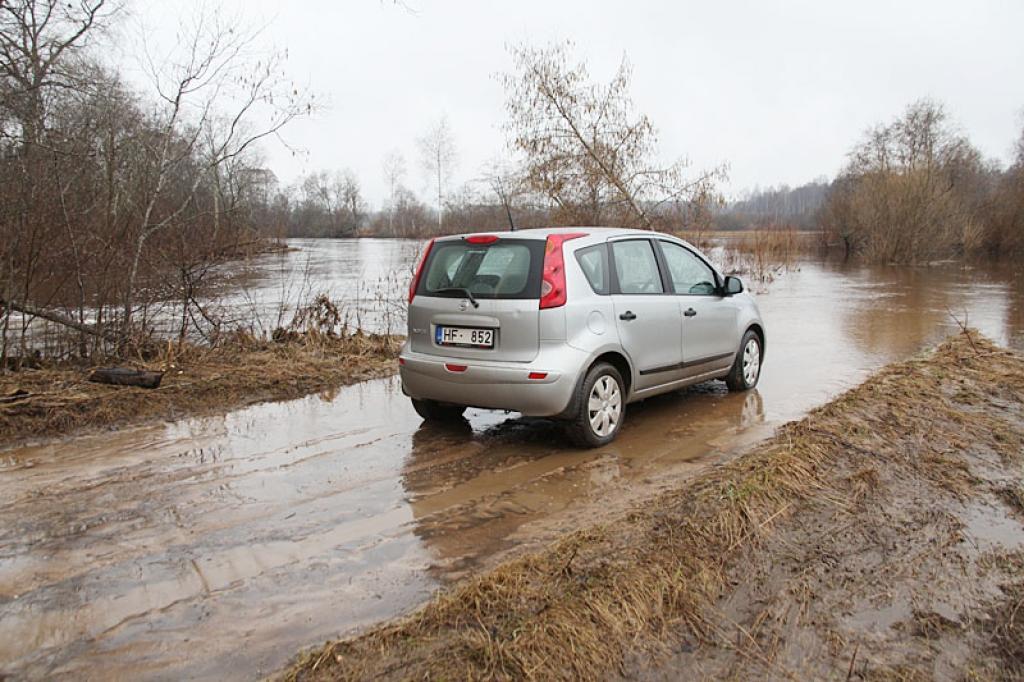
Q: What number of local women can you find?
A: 0